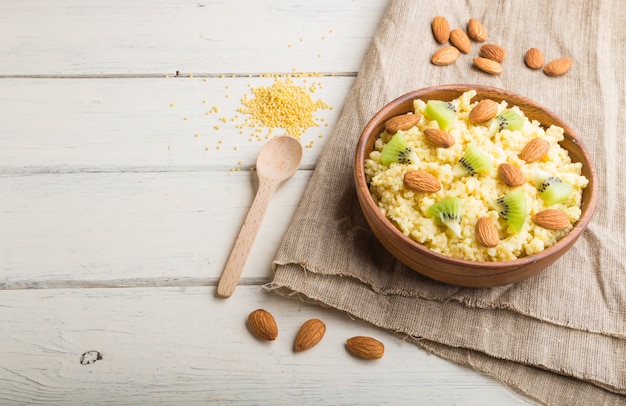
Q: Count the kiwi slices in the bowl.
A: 7